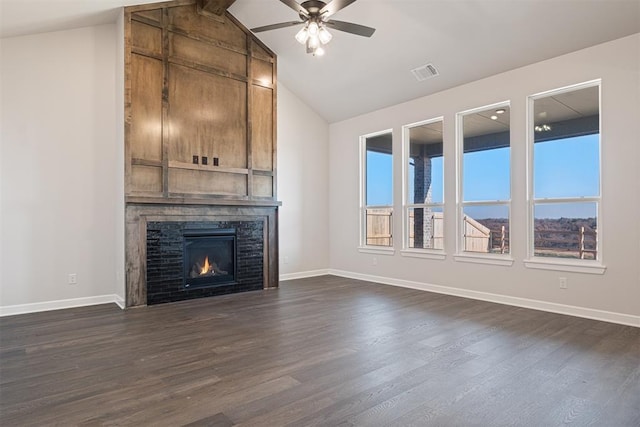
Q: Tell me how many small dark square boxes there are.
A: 3